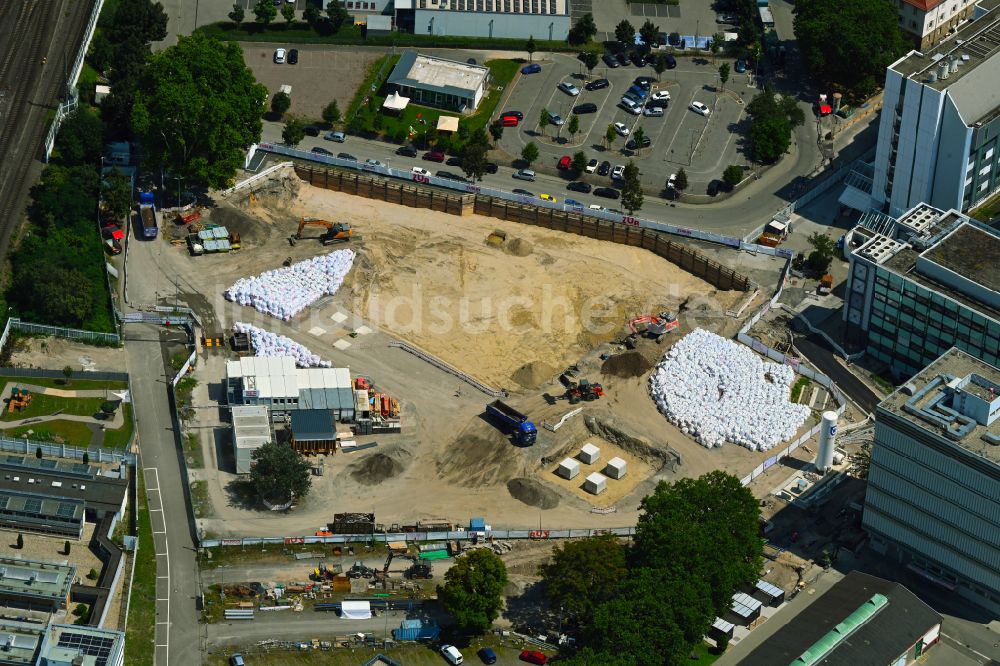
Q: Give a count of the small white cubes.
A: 4